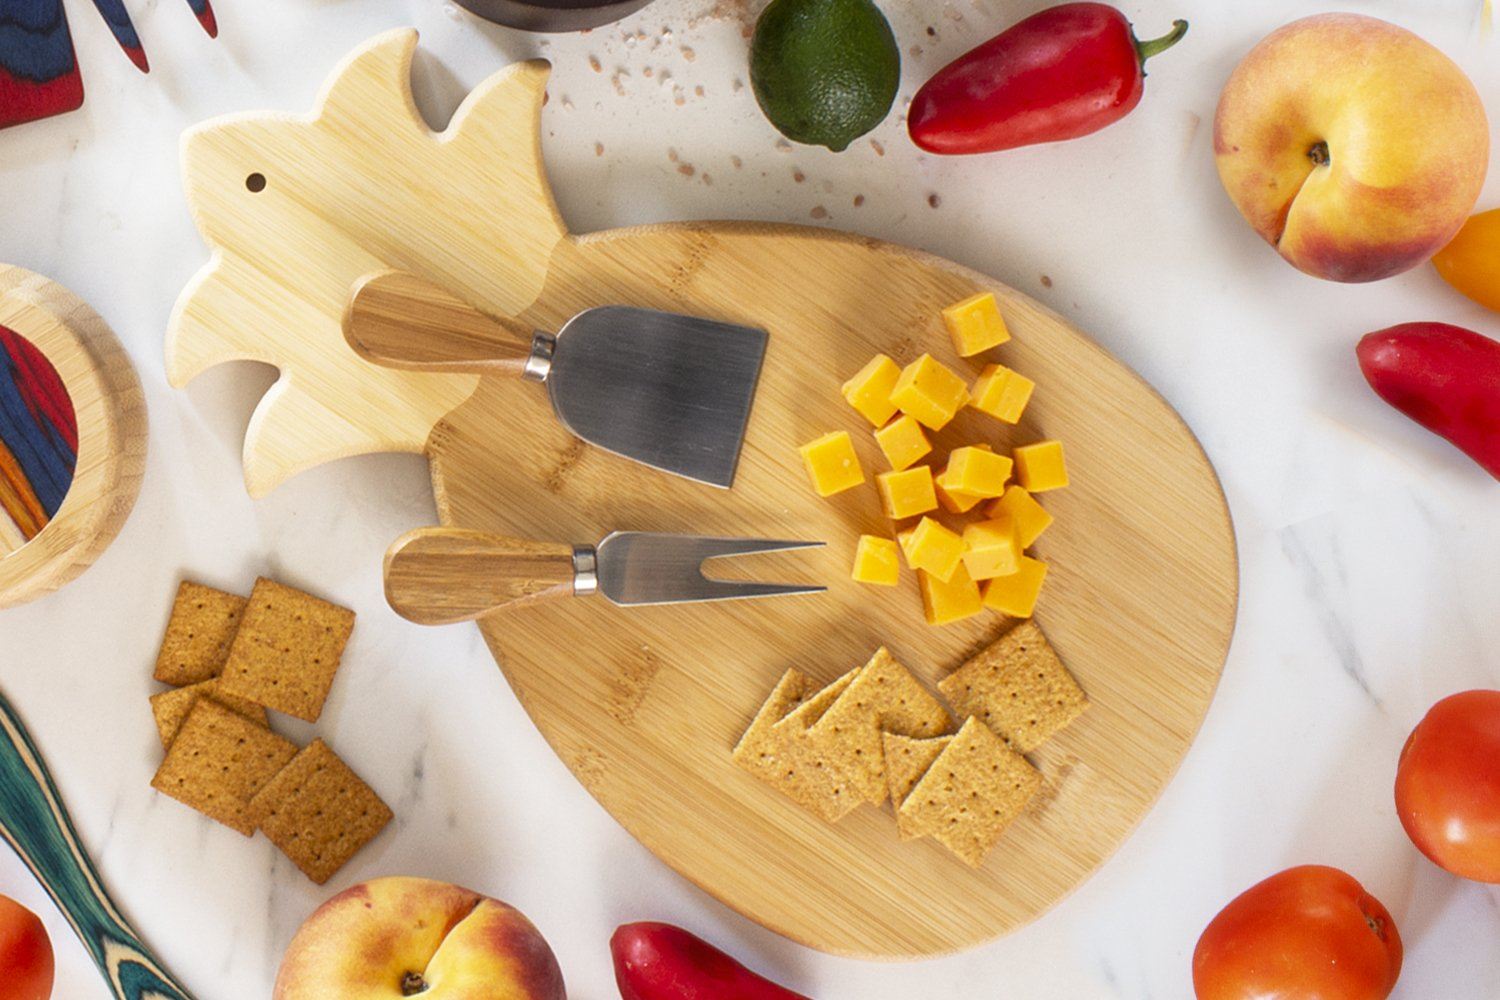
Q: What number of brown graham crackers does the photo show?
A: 11